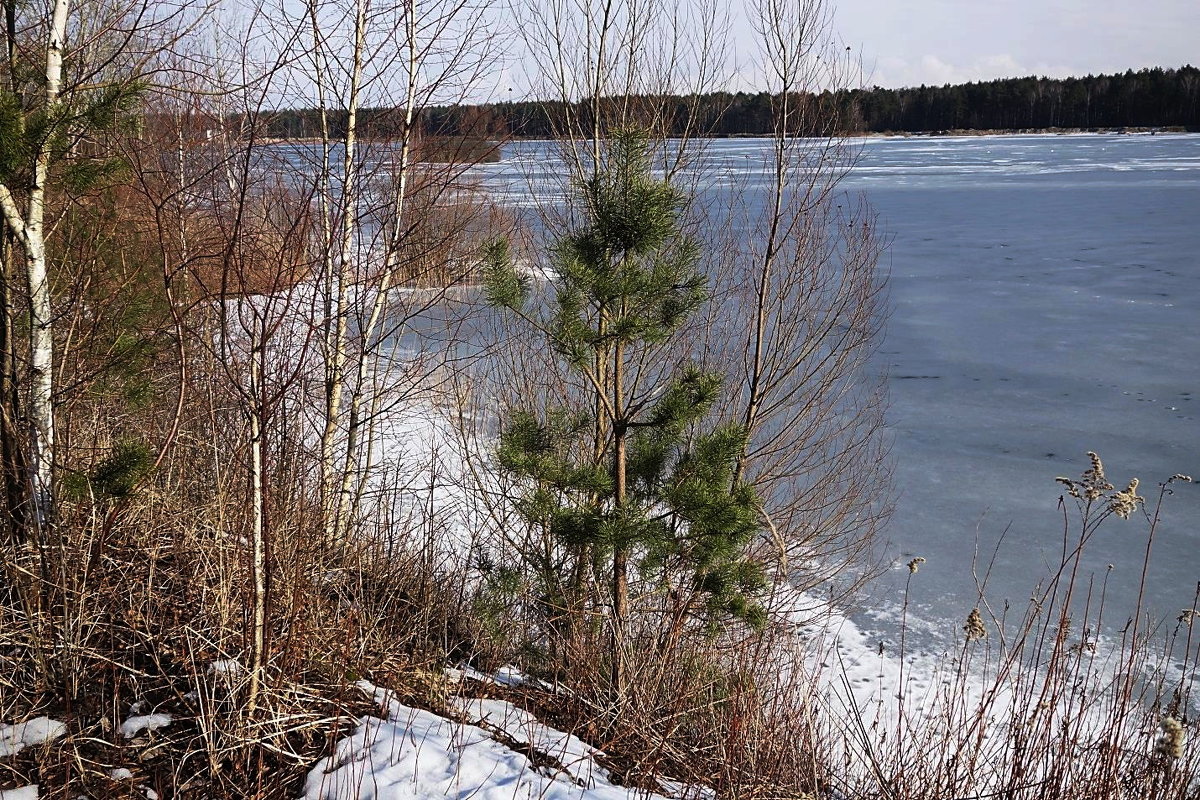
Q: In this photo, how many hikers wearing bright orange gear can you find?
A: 0